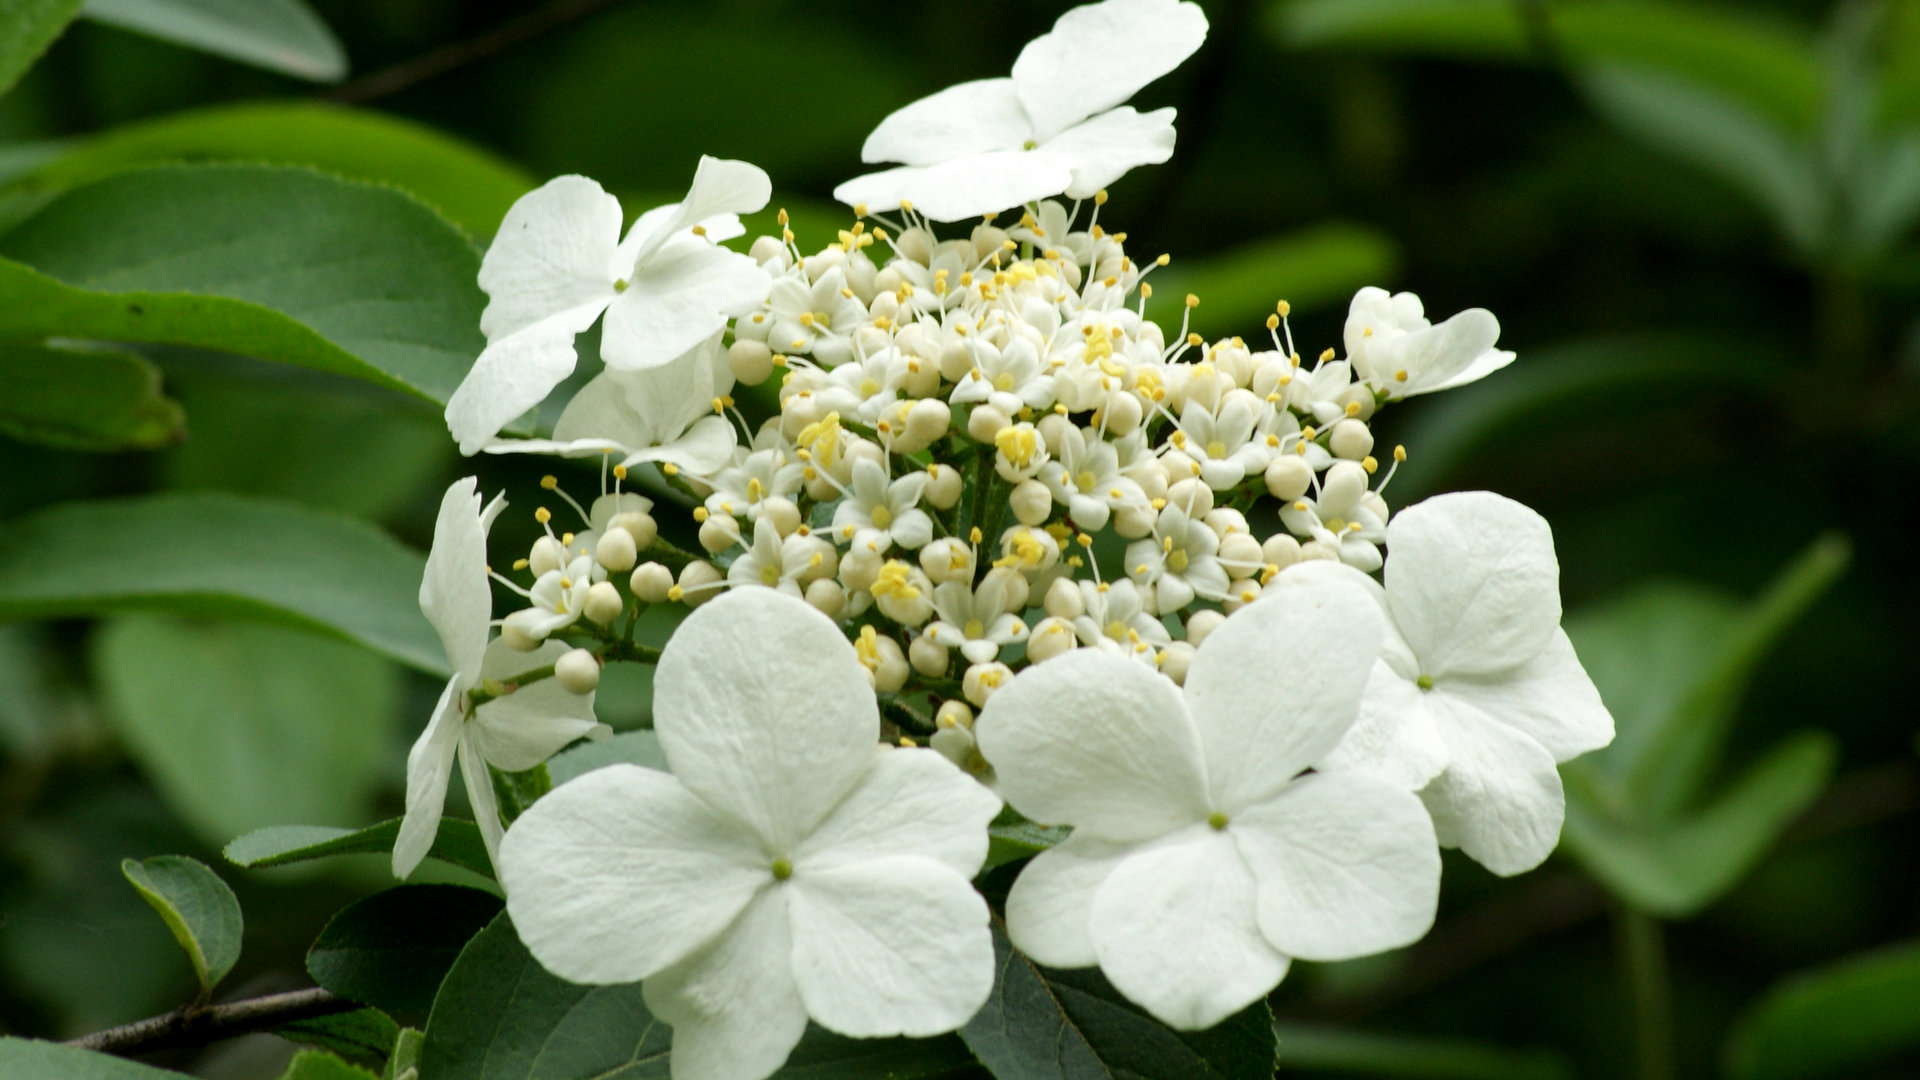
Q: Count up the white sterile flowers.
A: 8